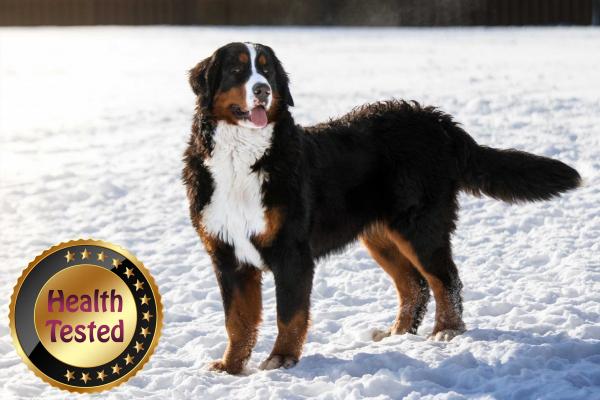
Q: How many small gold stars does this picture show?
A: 15